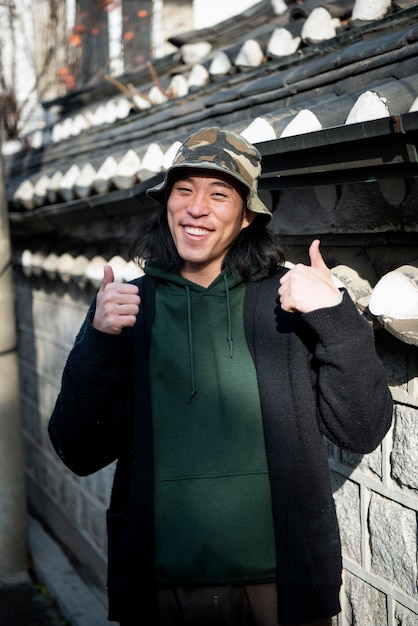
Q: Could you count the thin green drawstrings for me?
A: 2